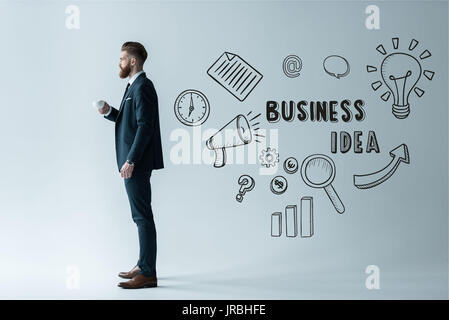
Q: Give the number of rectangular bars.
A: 3